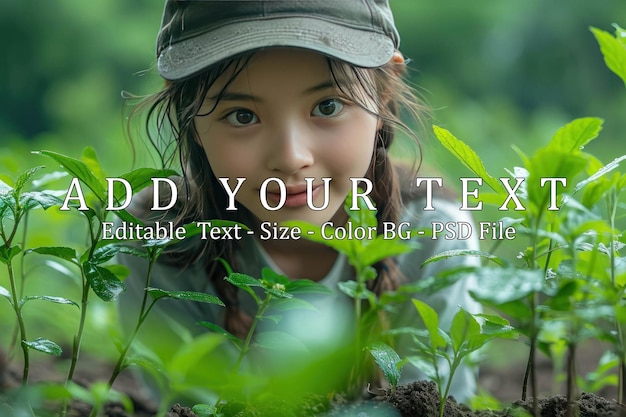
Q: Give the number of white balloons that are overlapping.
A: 0